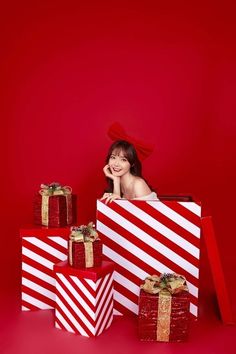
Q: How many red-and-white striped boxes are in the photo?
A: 3